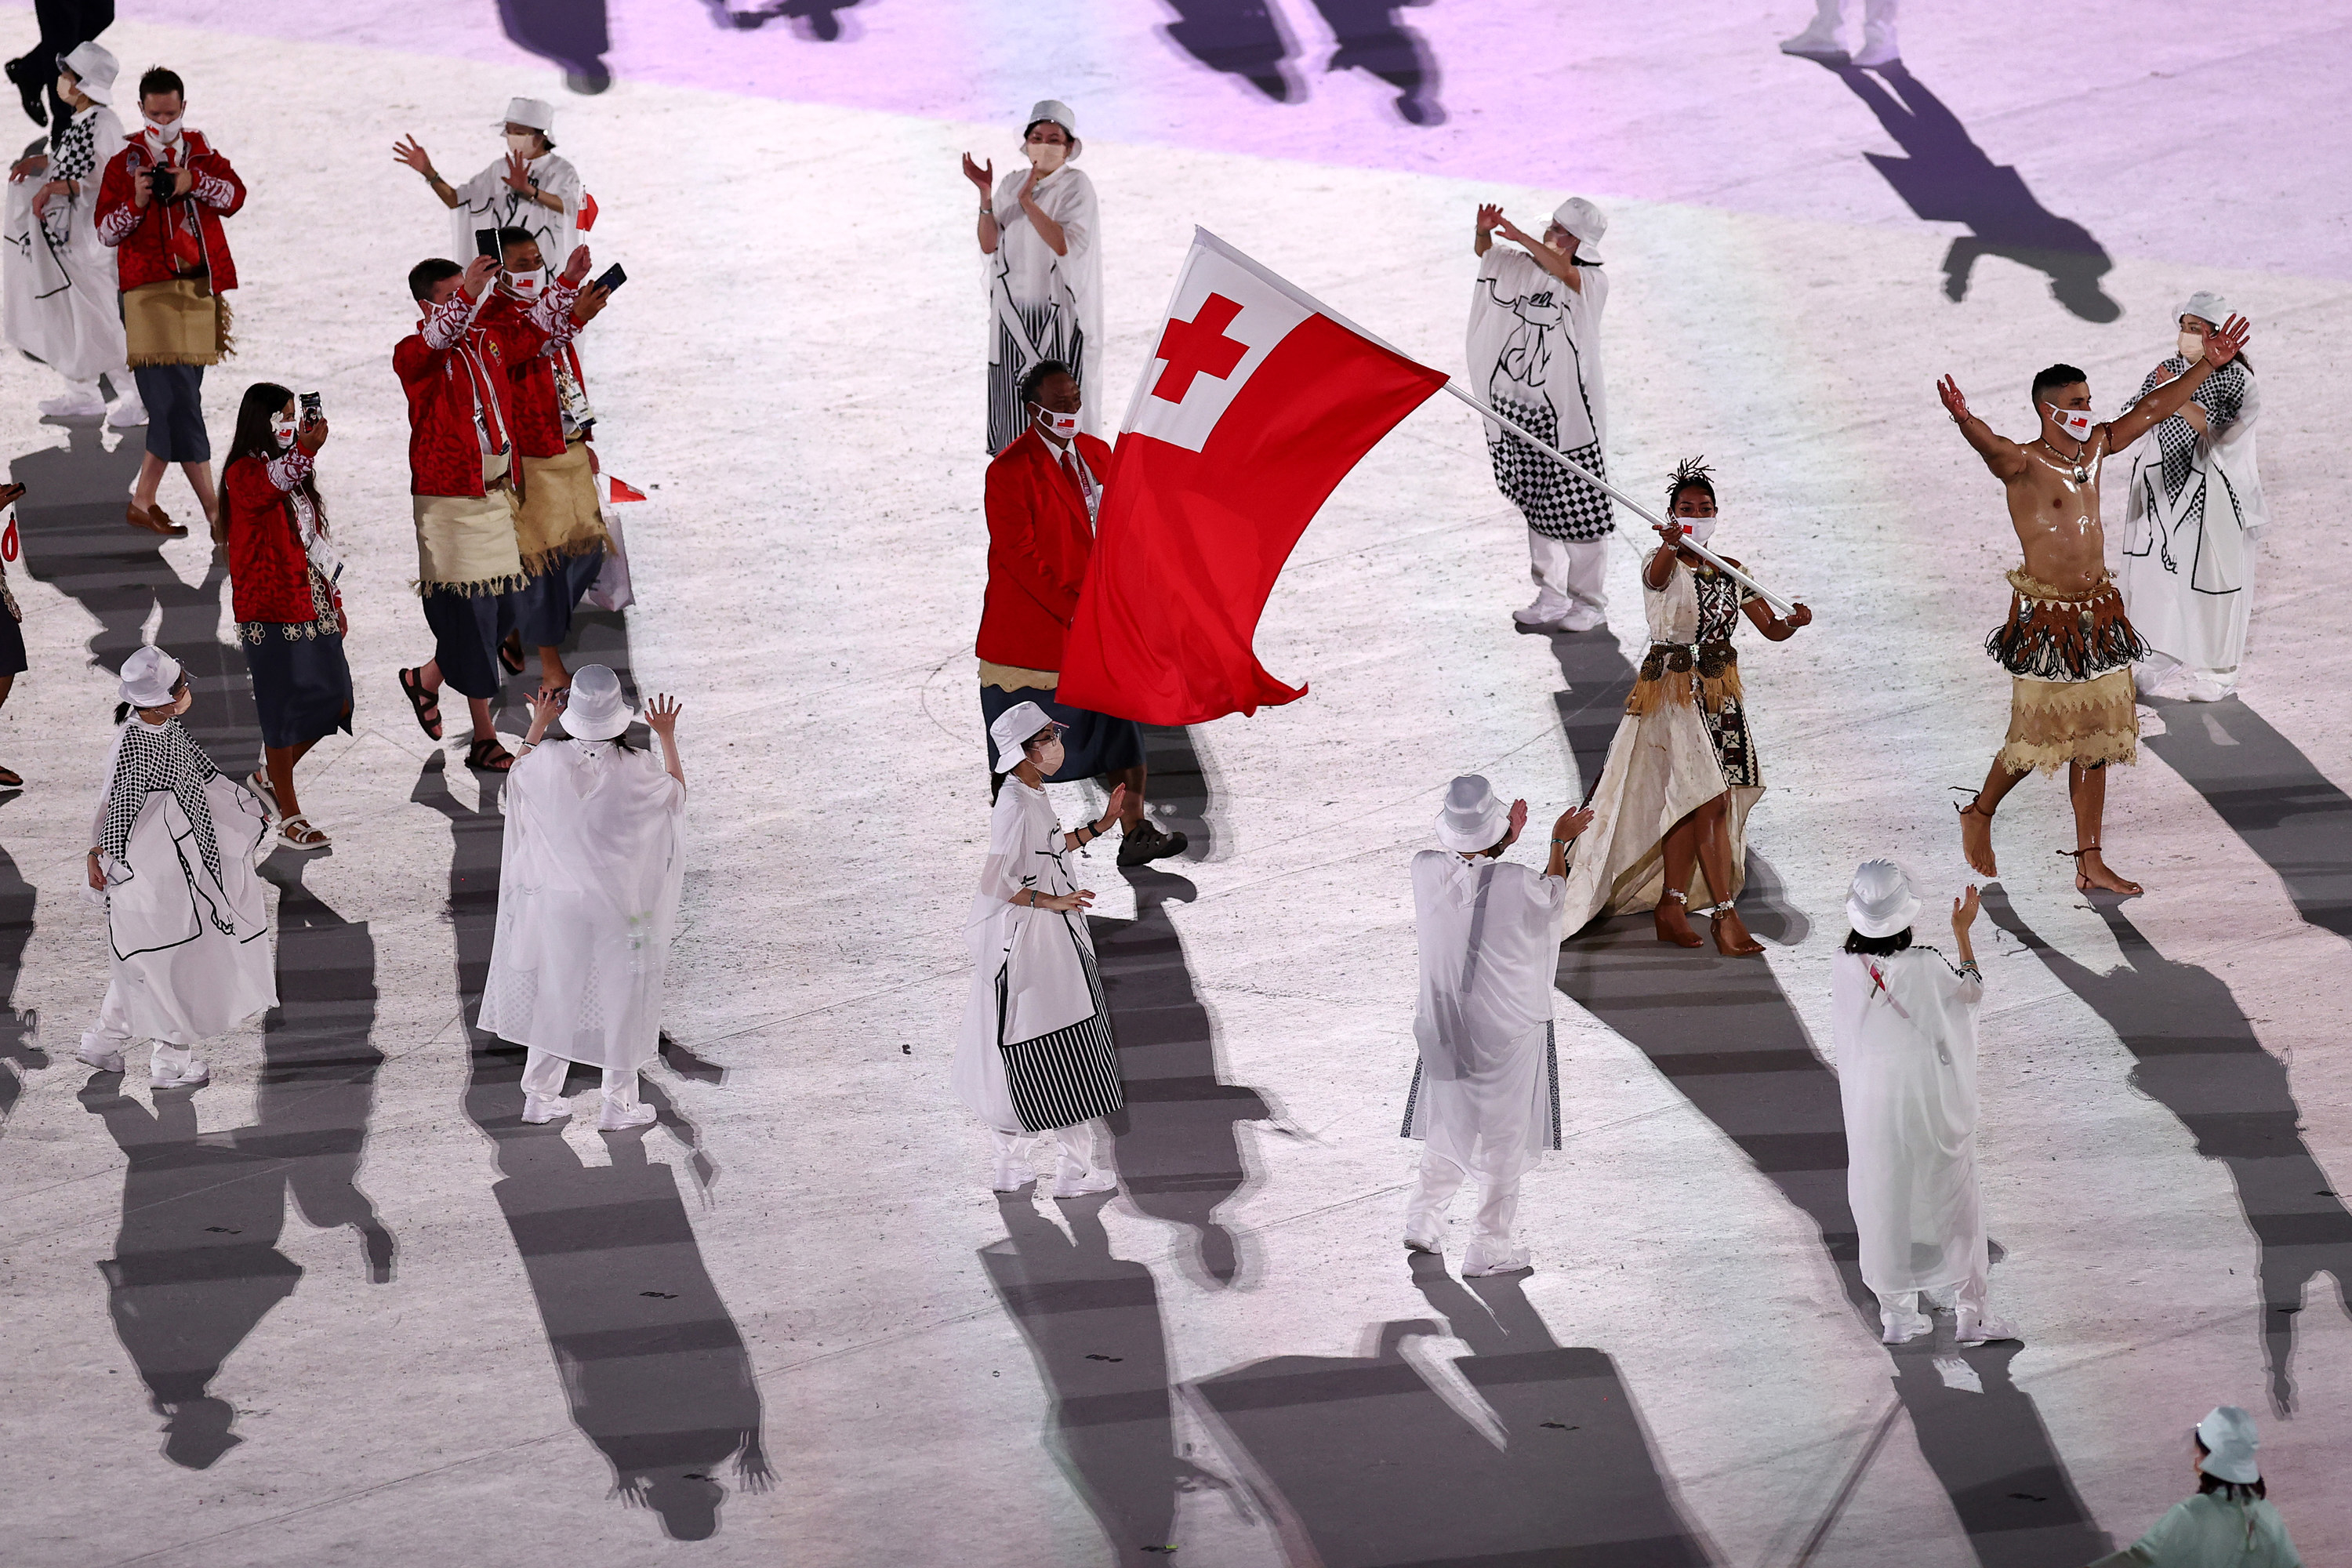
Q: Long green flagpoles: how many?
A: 0